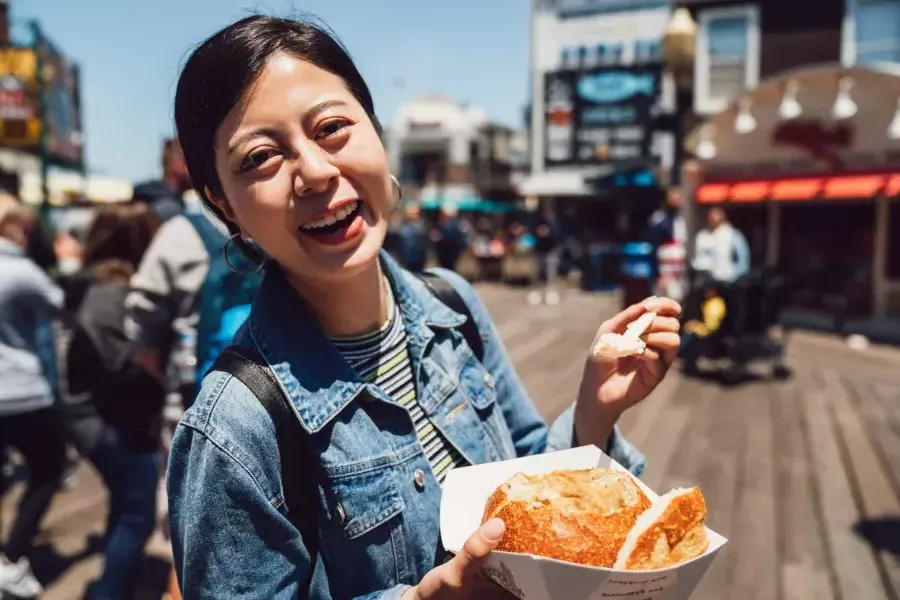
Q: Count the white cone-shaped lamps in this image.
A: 5